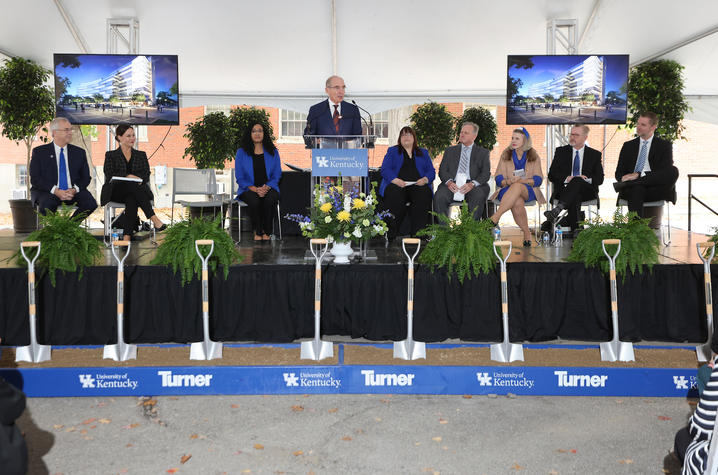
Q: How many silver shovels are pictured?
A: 8